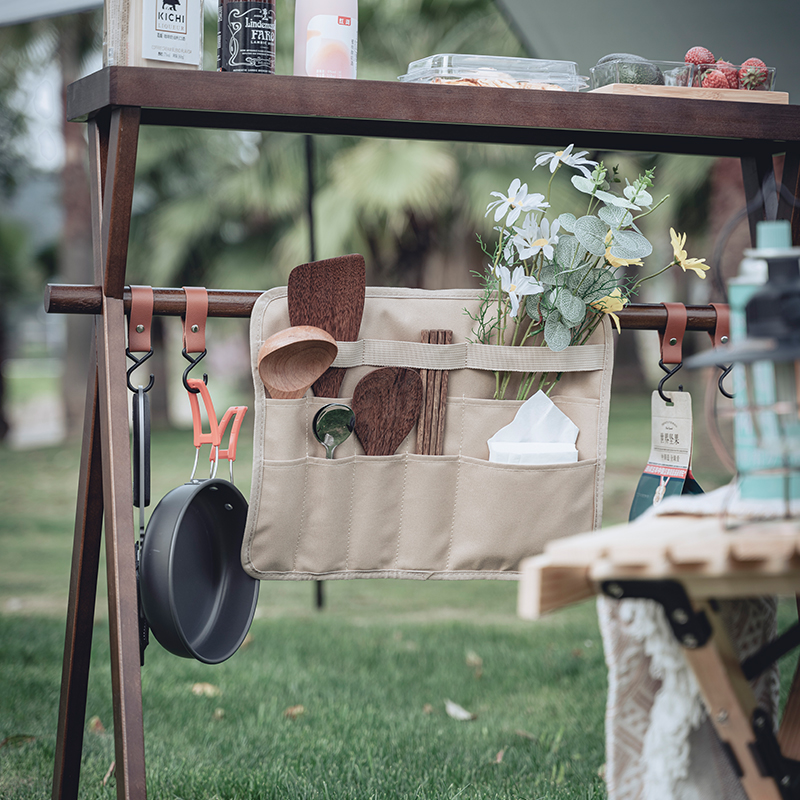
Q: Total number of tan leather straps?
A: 4